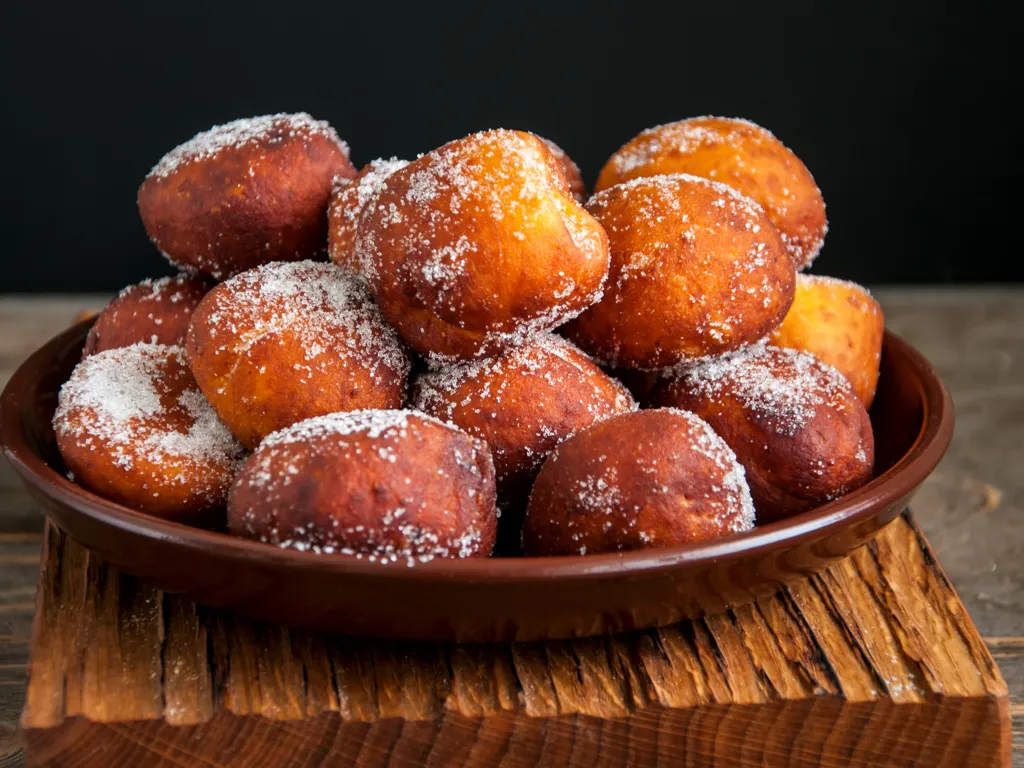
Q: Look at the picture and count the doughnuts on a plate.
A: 14